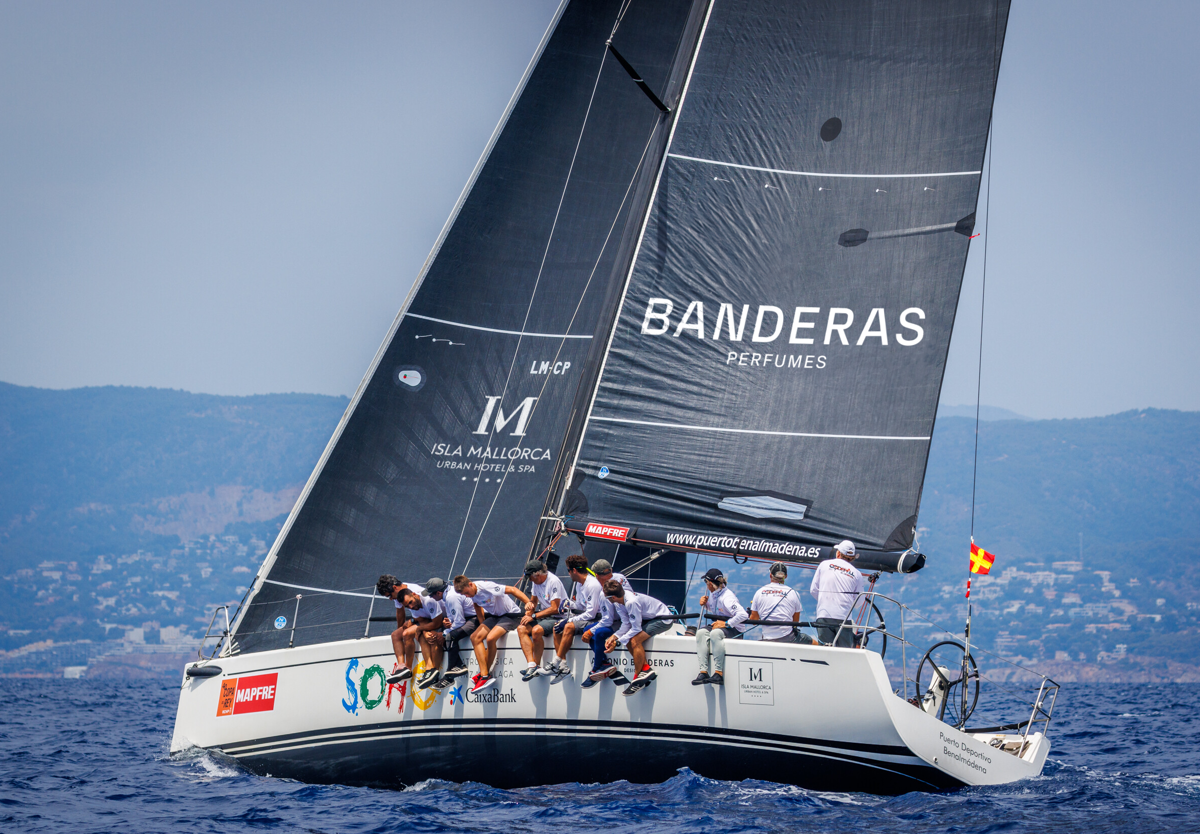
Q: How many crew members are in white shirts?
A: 11